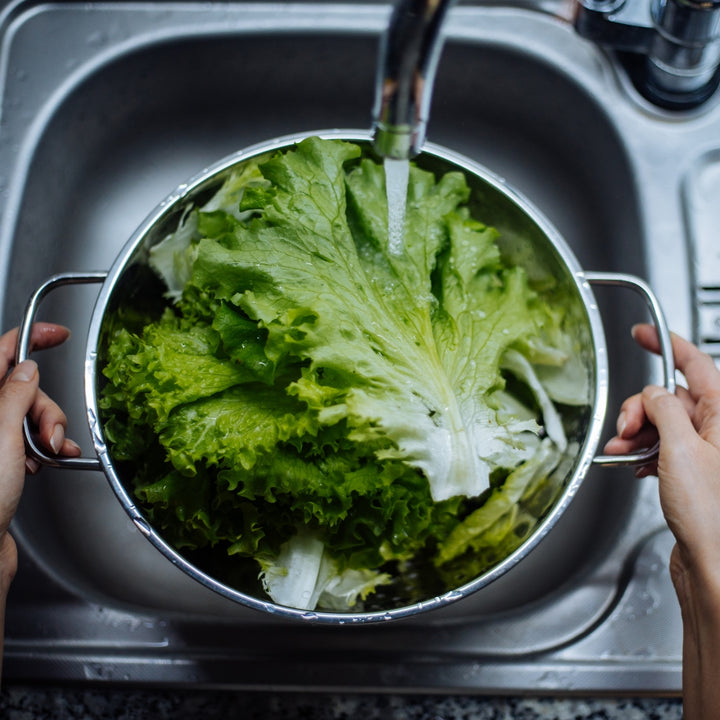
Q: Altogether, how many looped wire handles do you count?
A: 2